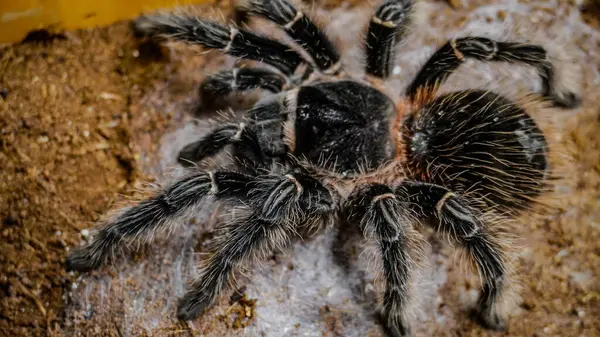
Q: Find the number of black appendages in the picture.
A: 10